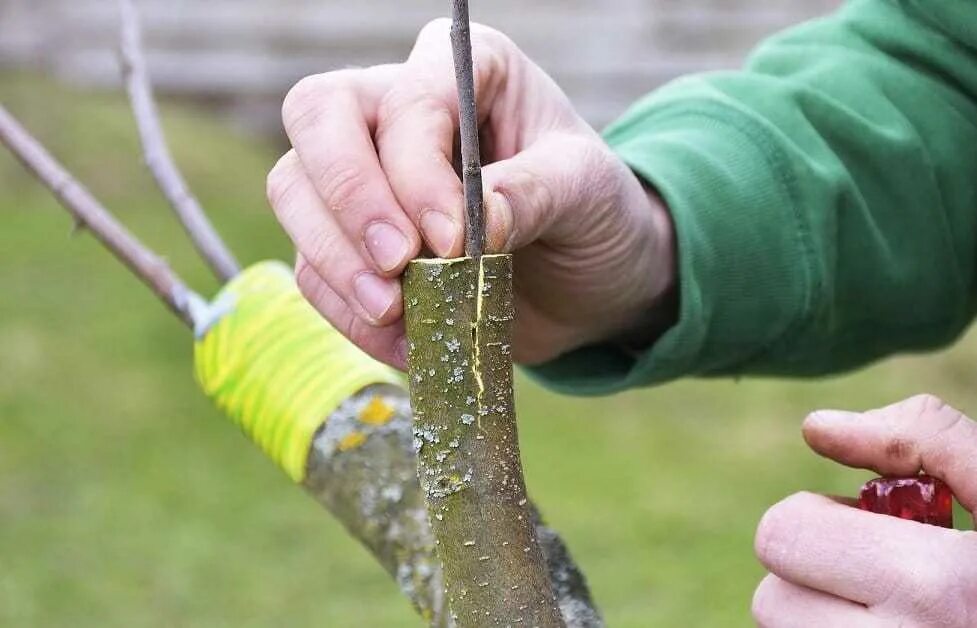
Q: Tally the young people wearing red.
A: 0